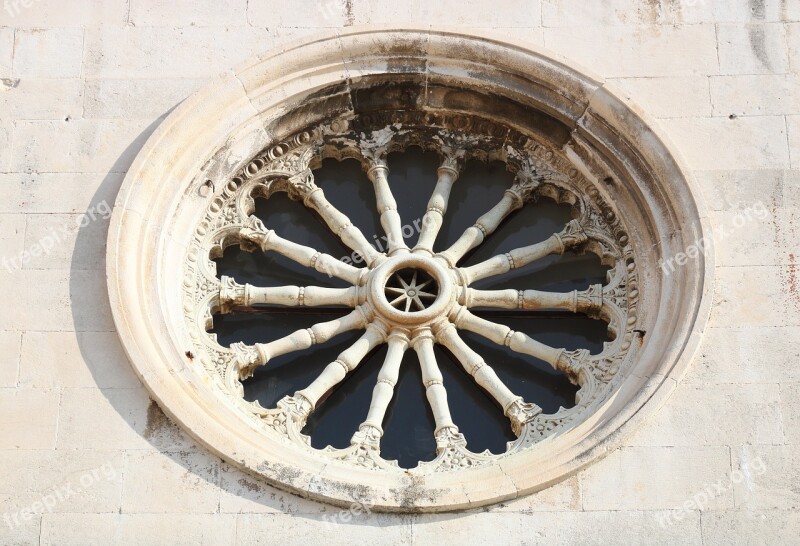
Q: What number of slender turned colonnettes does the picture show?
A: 14